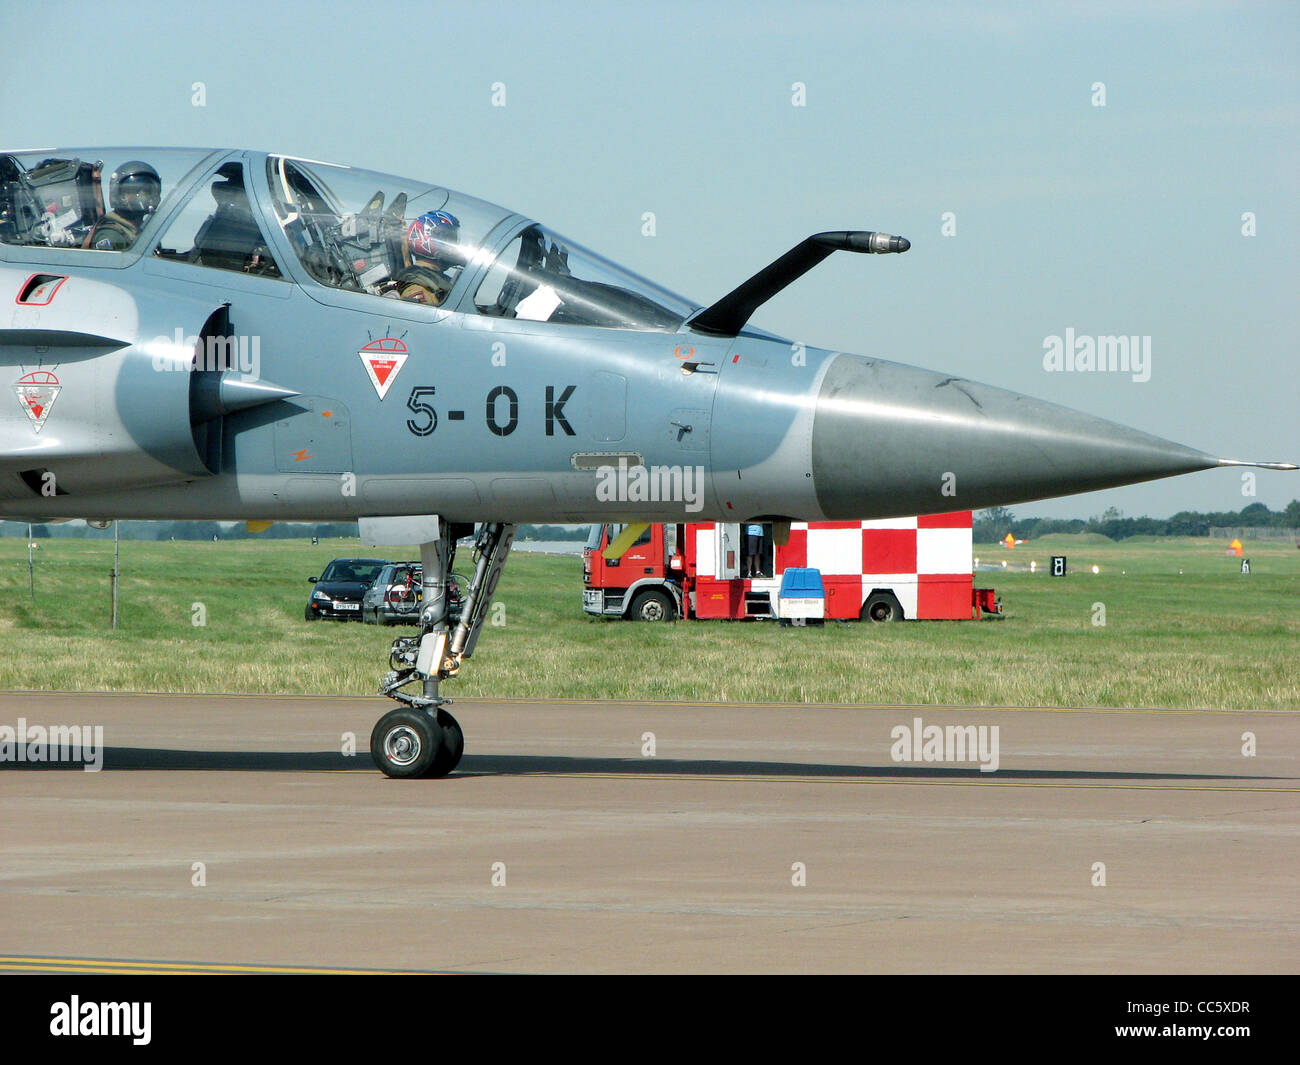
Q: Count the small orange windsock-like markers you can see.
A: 2